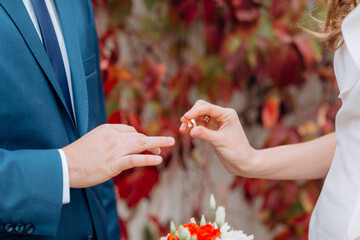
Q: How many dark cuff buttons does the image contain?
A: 4